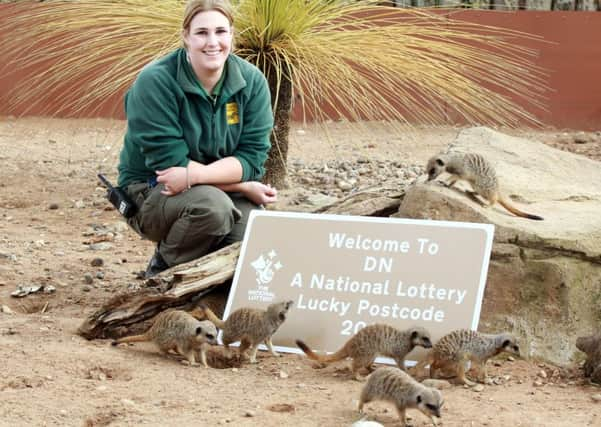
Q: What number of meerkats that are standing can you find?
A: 6